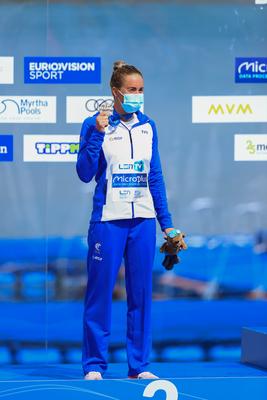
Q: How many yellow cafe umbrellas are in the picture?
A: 0